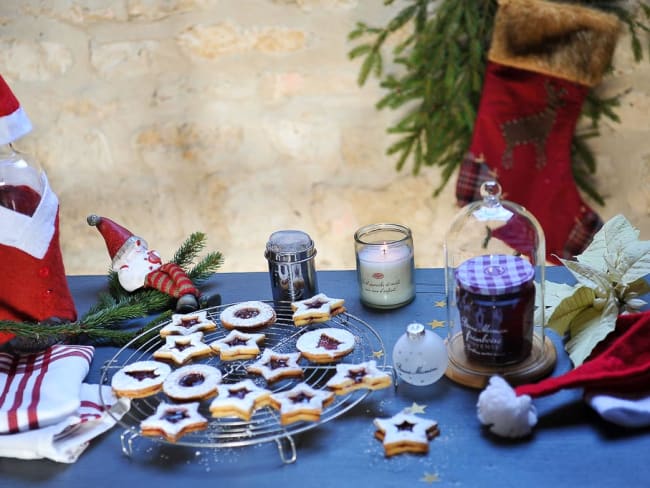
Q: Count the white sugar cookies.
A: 14